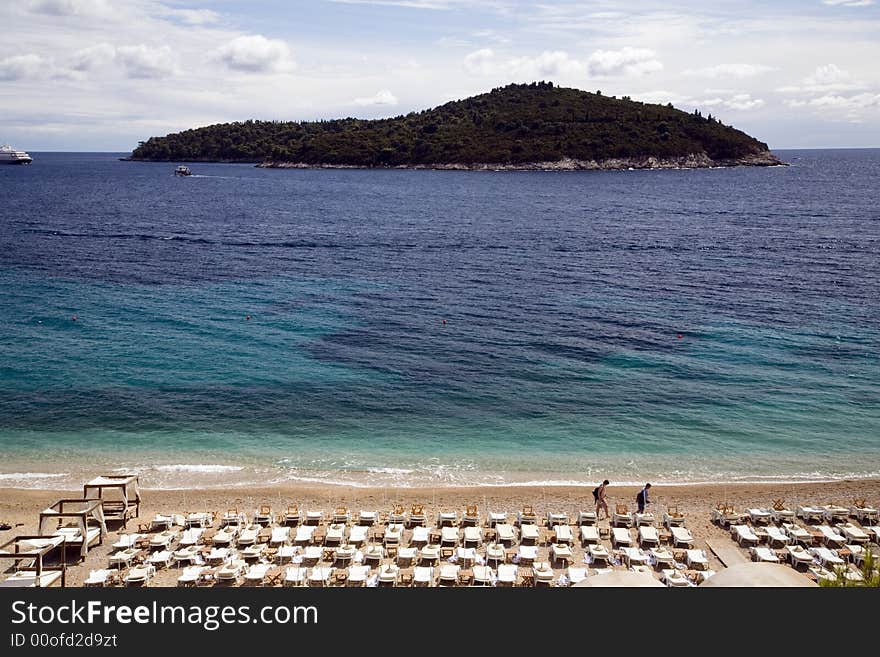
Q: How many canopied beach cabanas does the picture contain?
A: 3